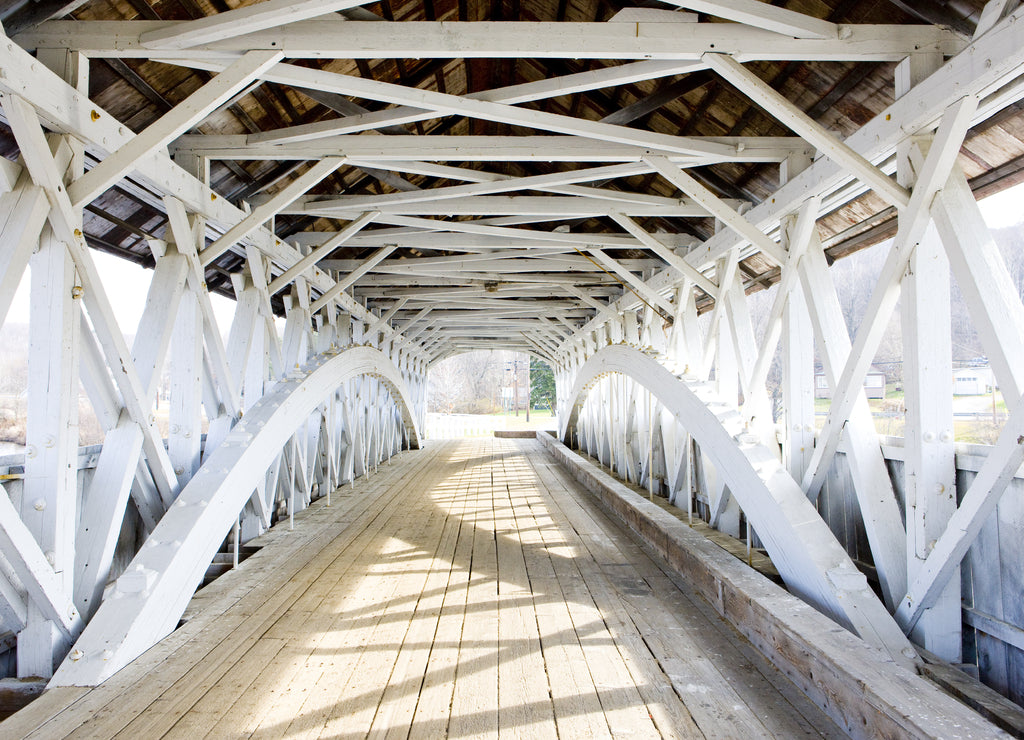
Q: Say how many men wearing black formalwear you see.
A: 0